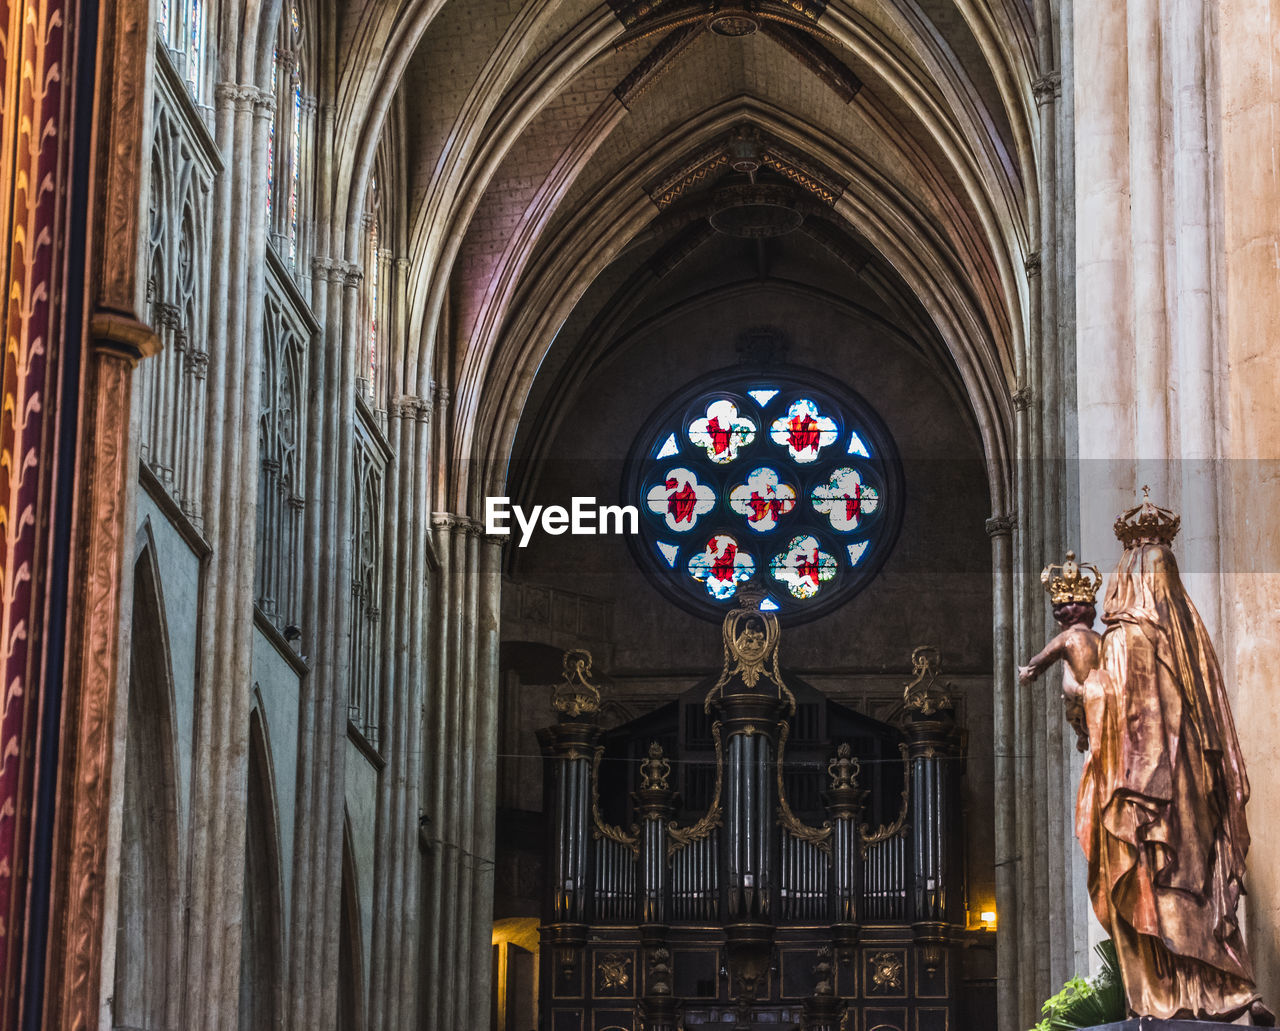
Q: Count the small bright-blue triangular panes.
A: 6